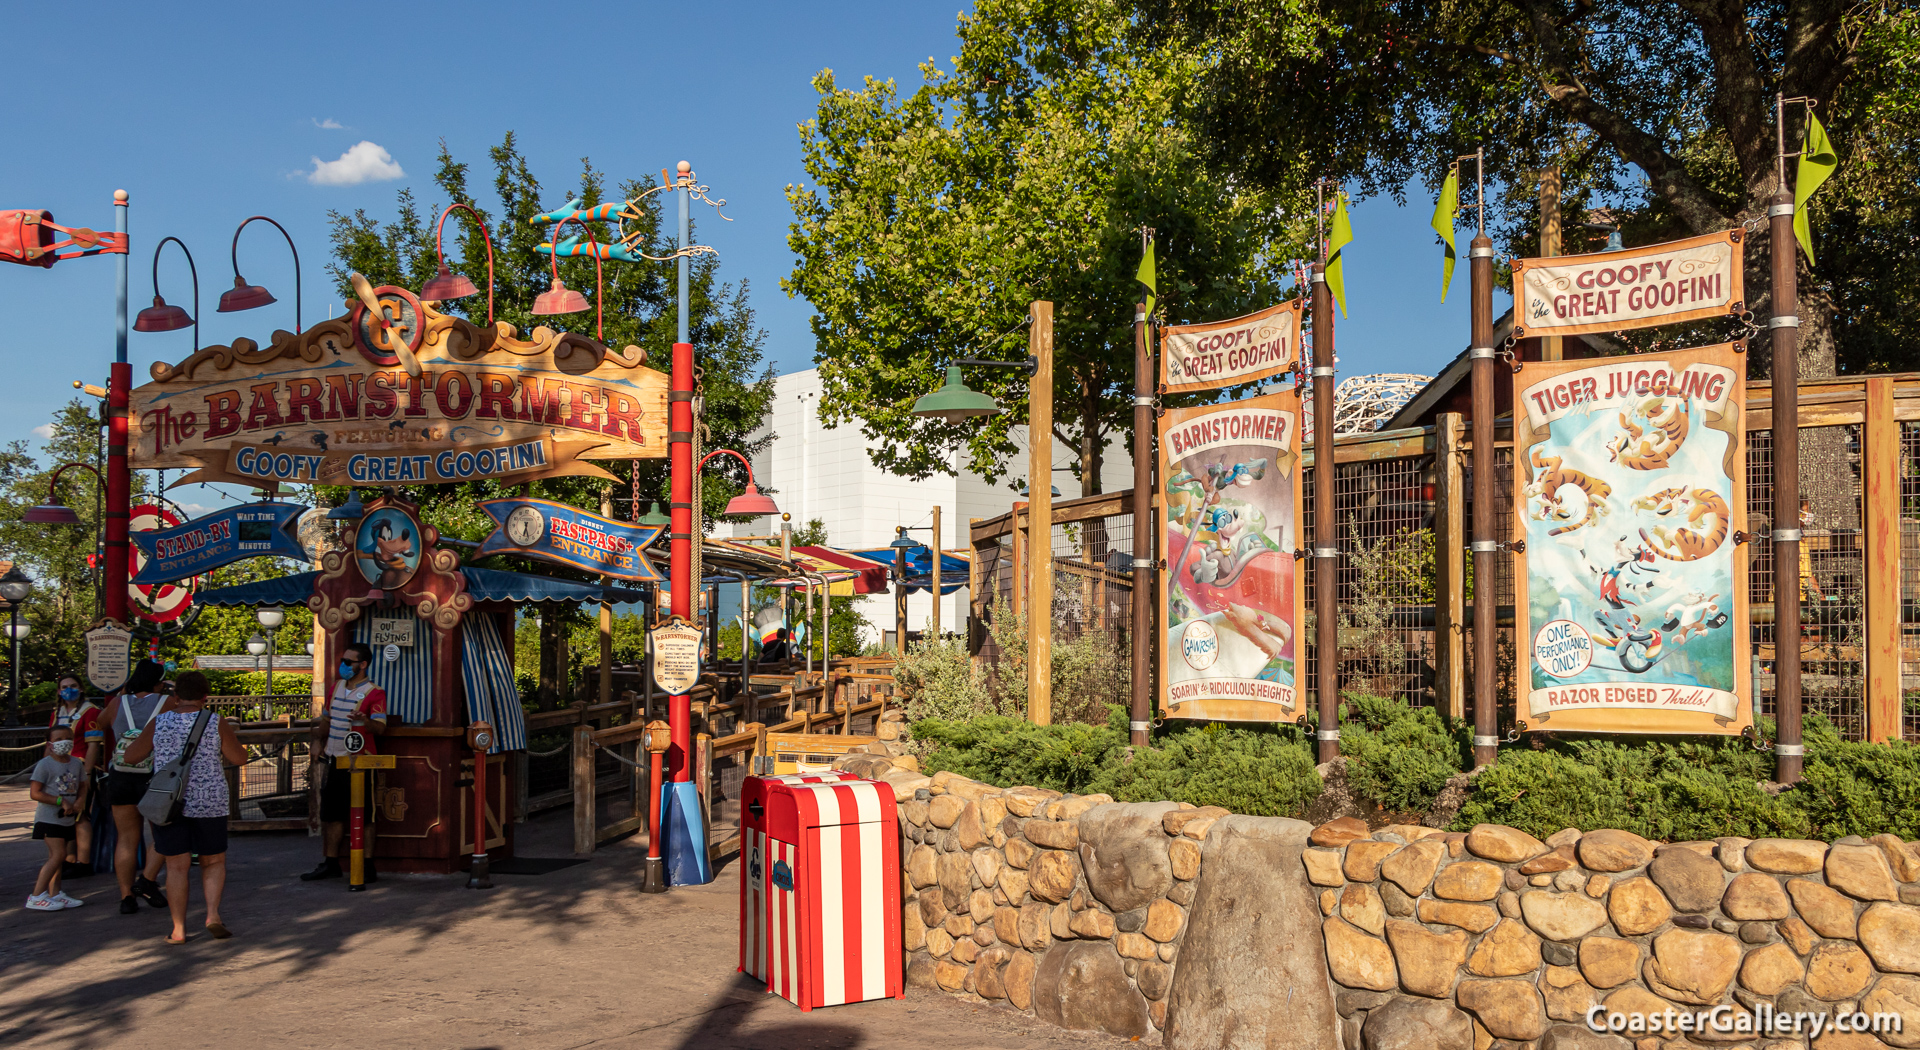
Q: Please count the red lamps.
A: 6